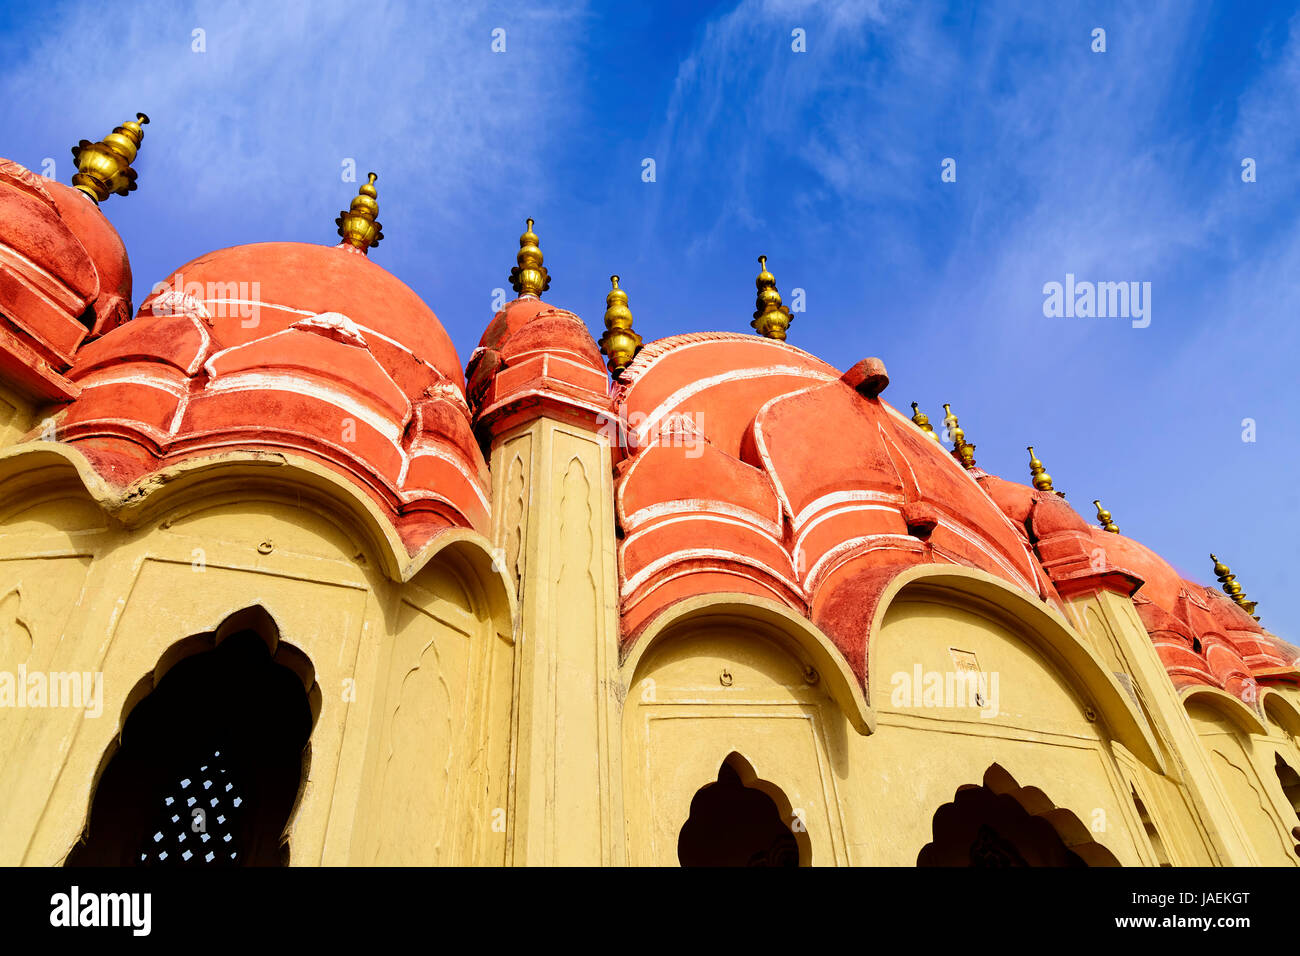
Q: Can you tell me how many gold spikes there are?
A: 10